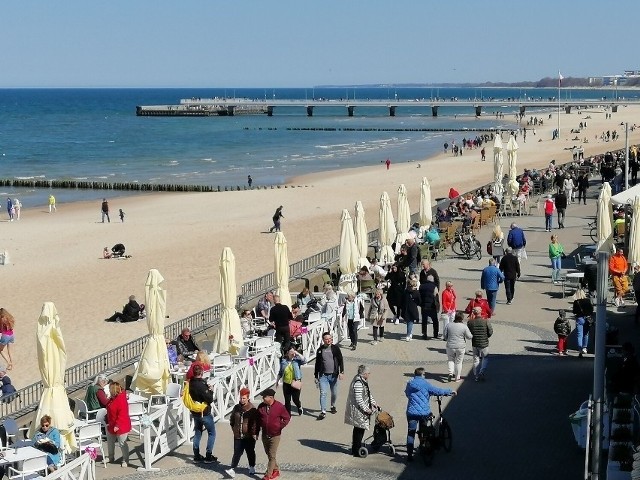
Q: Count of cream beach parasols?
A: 13